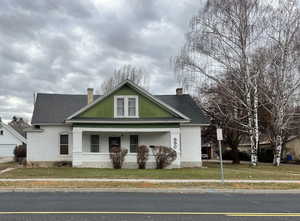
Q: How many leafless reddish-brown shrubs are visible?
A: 3